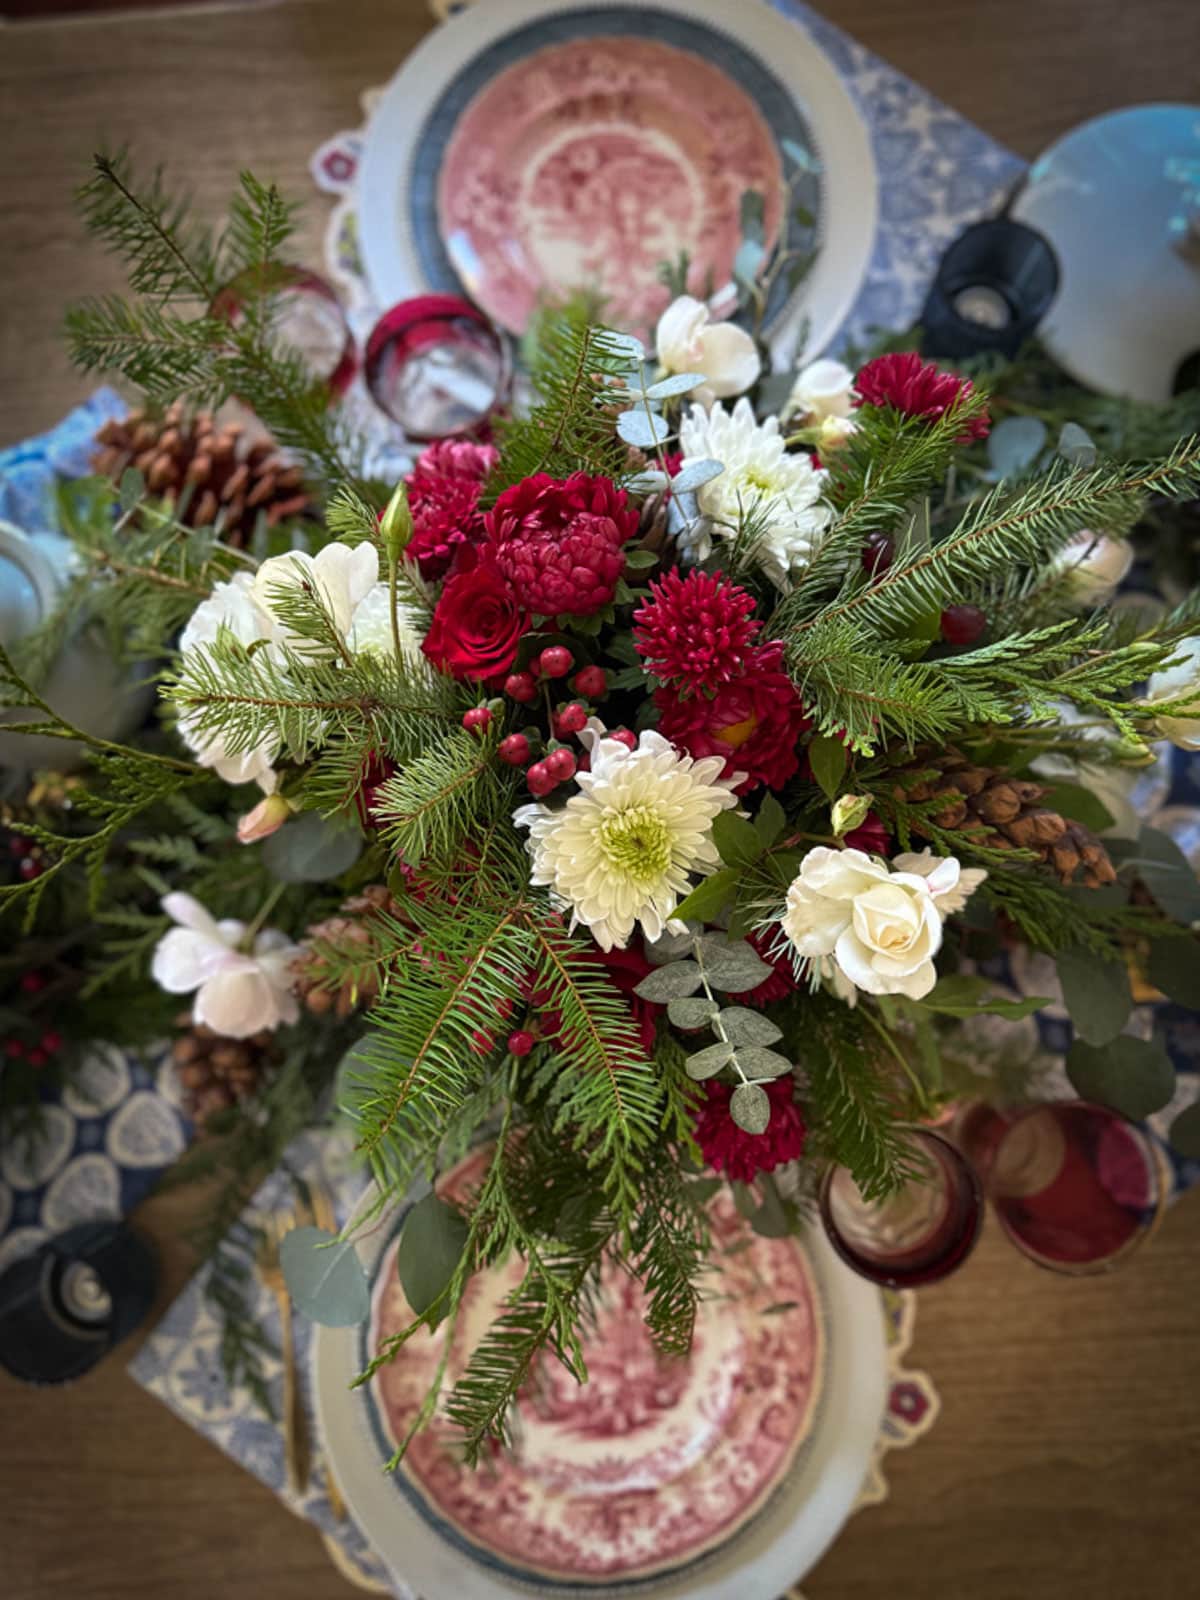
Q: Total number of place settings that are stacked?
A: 2